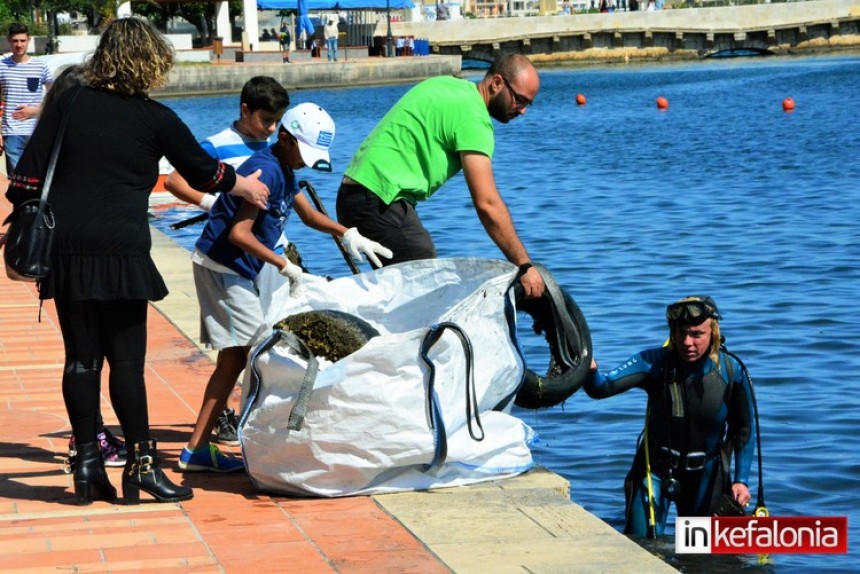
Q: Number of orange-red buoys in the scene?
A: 3